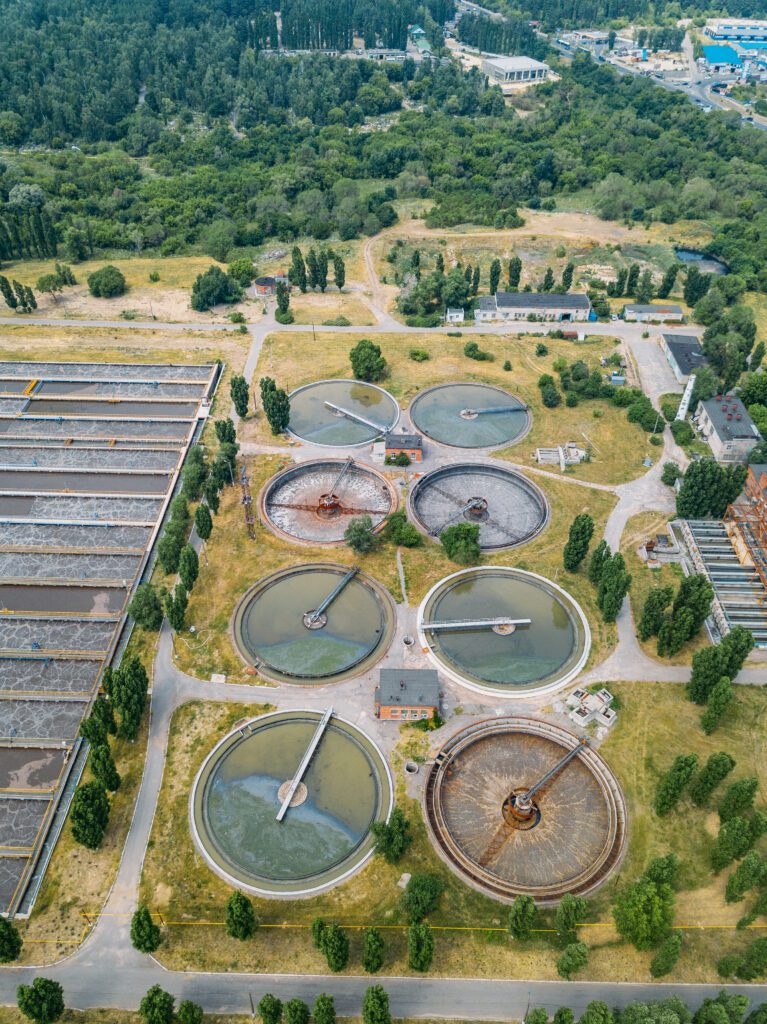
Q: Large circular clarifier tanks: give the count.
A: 8